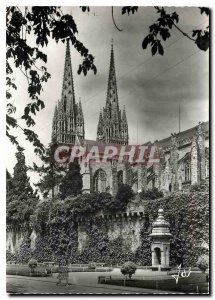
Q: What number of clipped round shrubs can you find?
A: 3